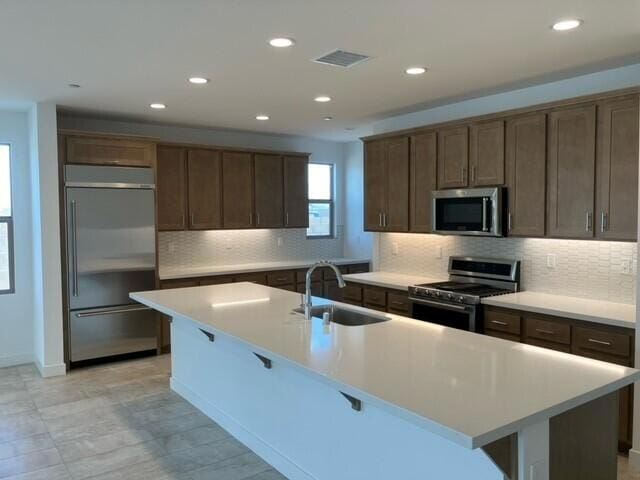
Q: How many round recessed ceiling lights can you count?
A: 7